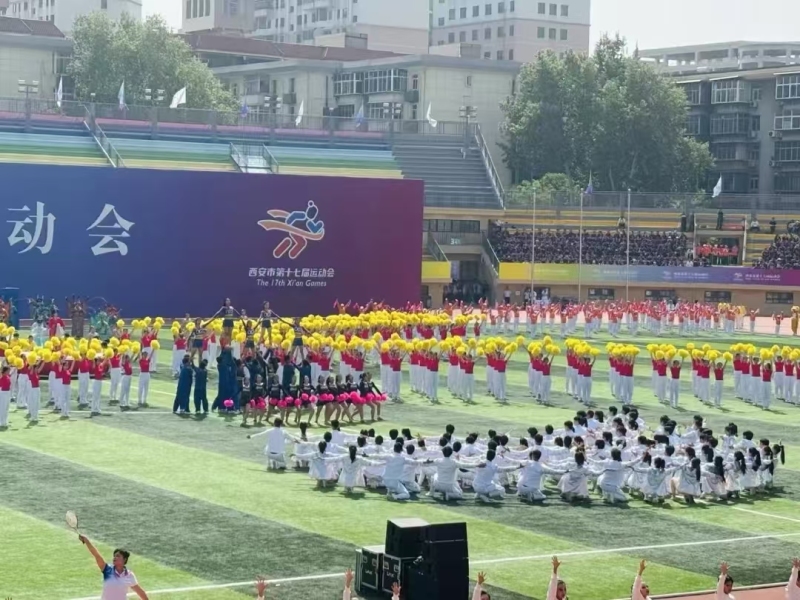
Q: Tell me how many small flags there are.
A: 9